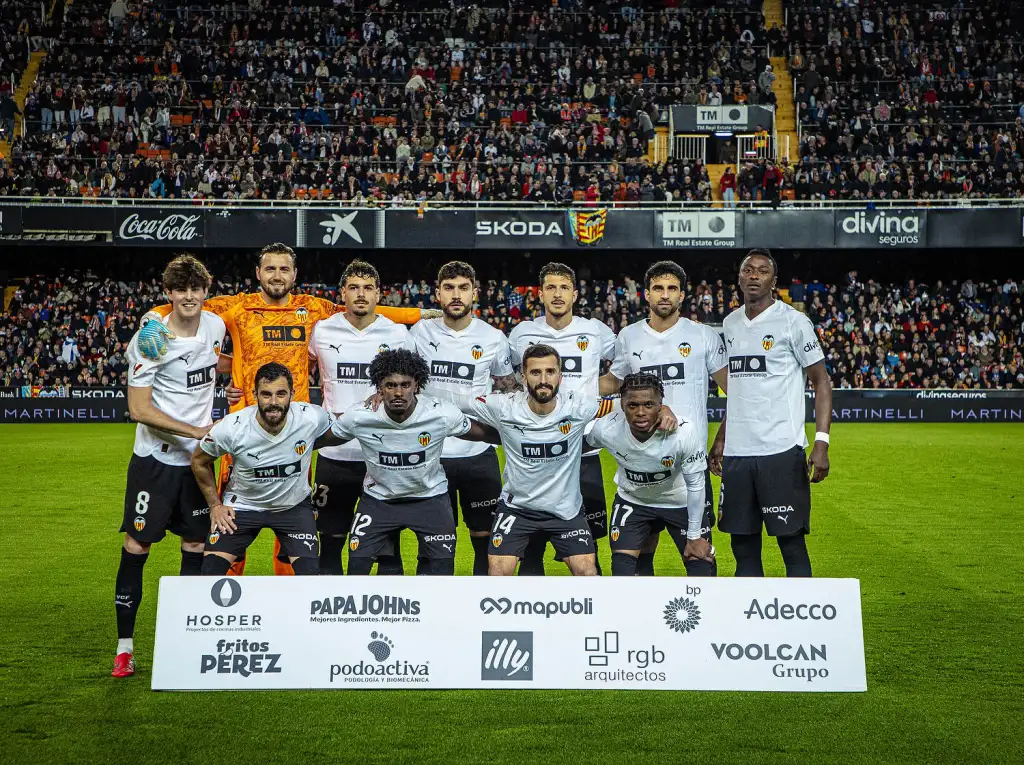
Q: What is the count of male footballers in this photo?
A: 11